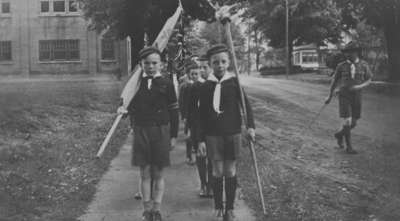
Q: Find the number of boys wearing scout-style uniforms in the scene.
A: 5